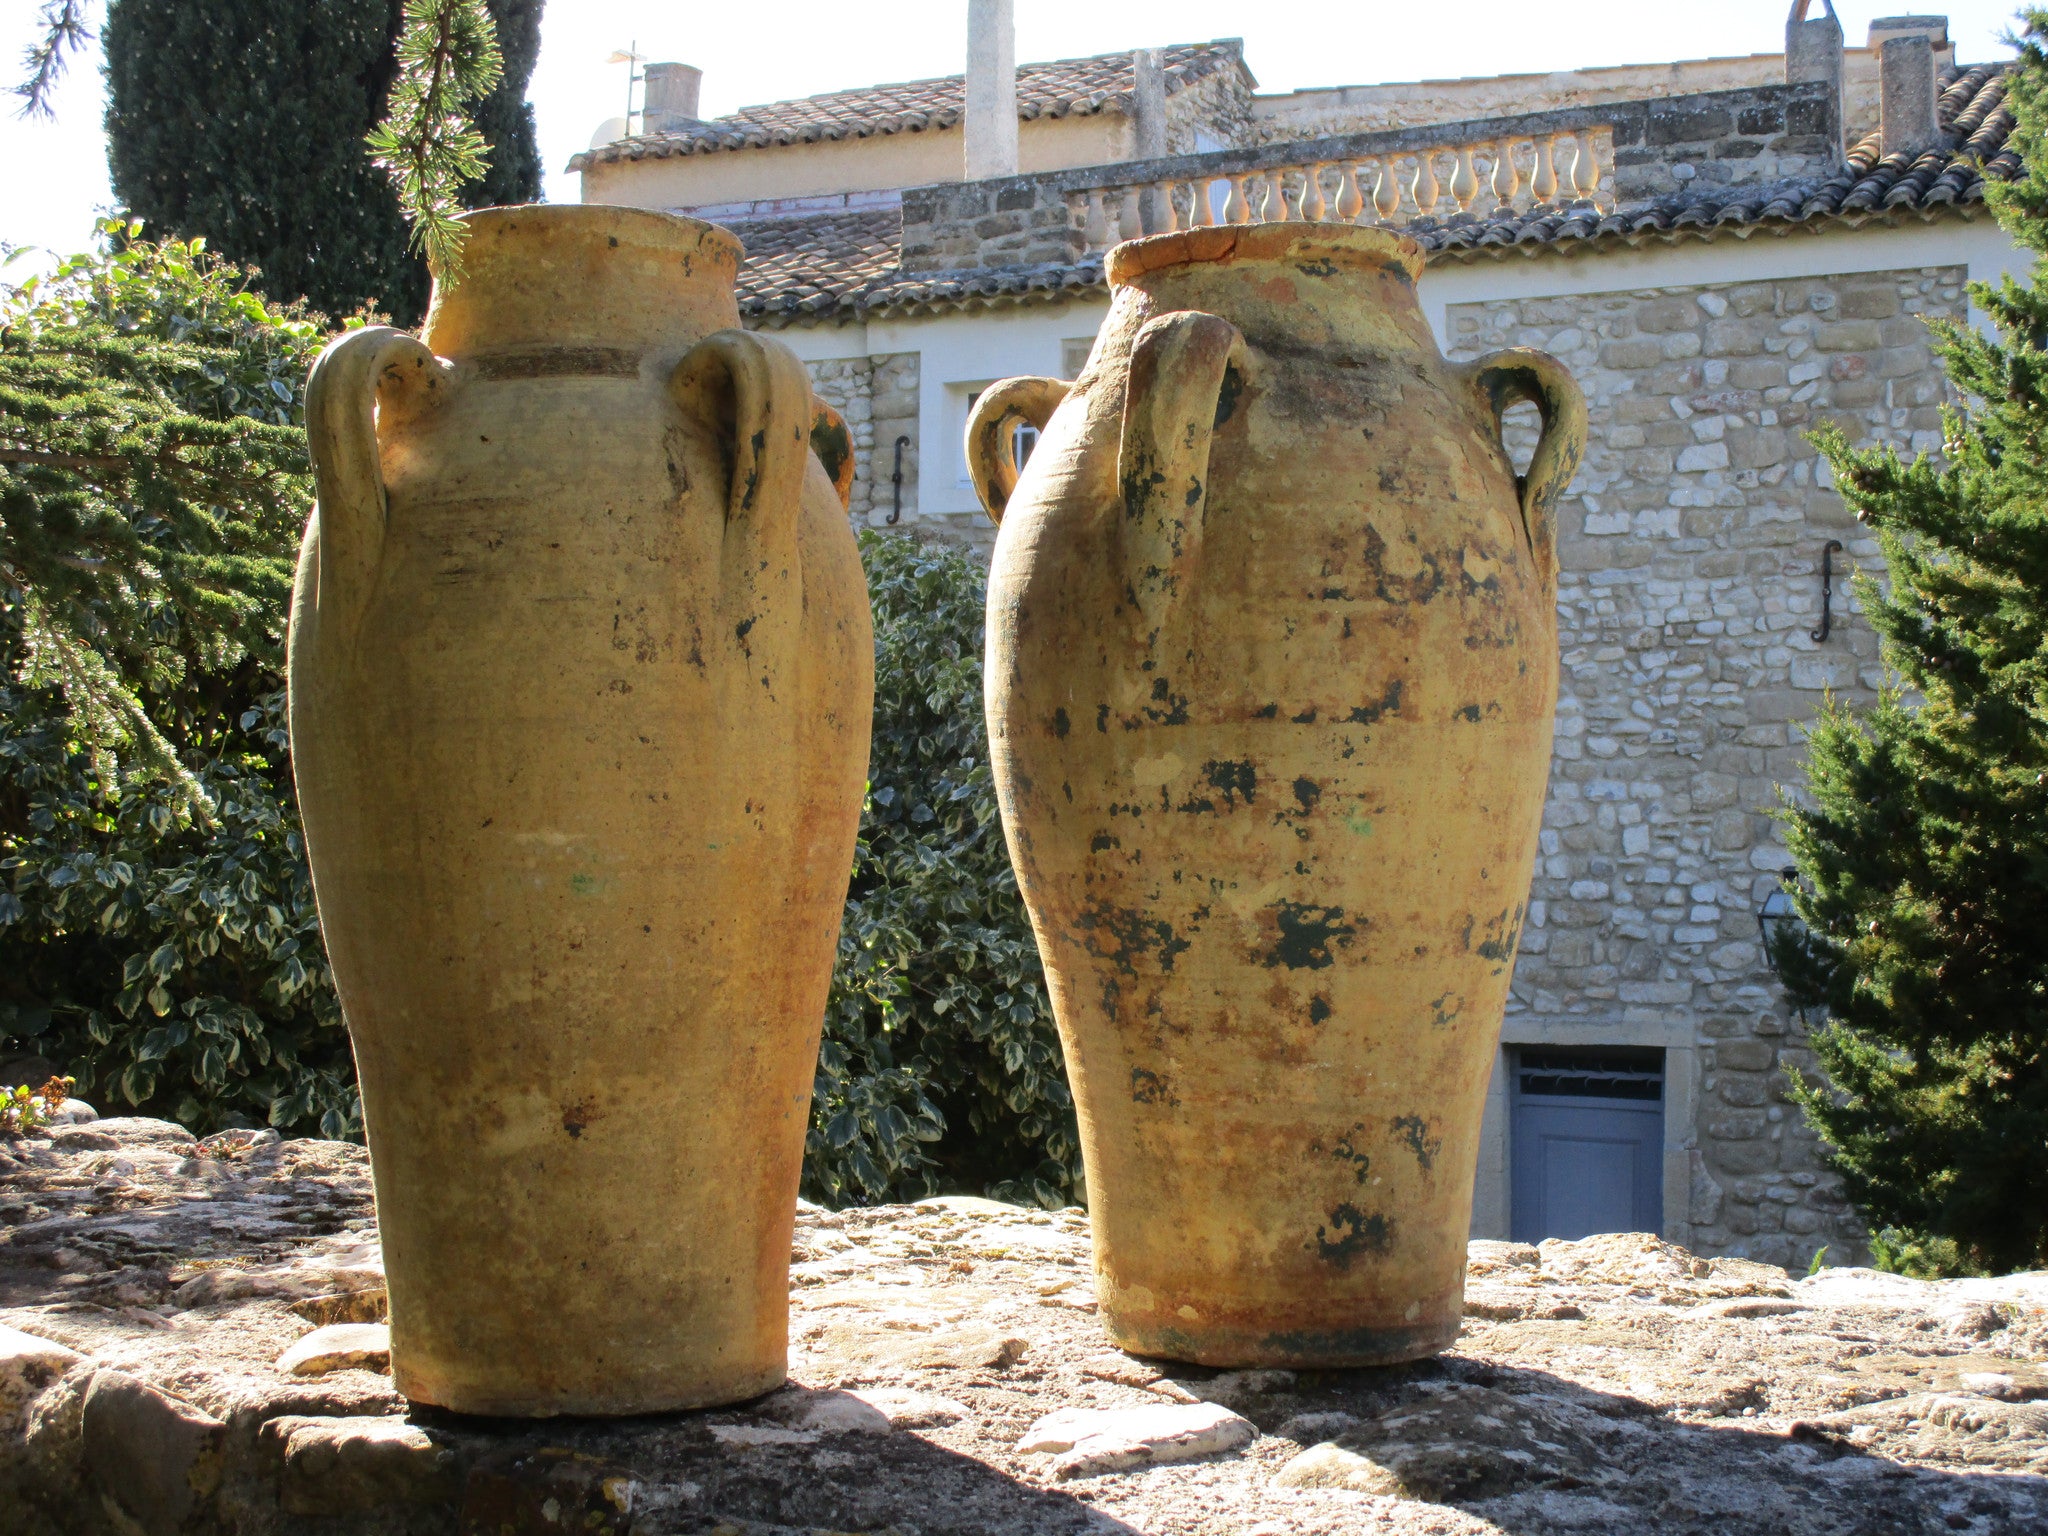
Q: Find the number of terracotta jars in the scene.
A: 2